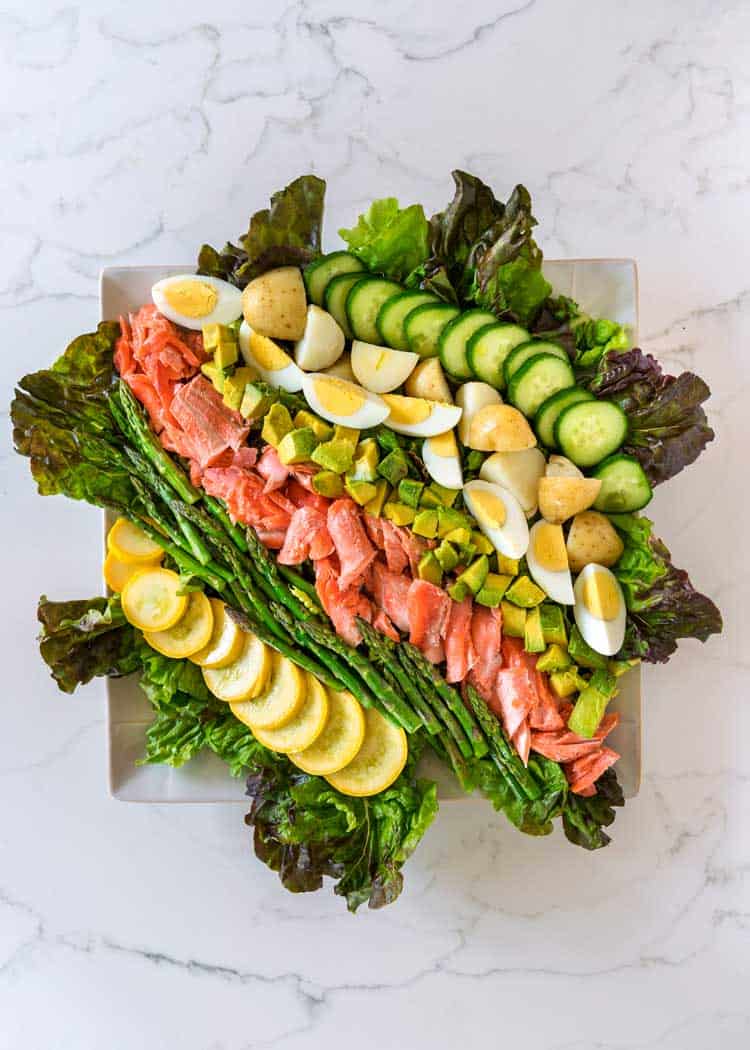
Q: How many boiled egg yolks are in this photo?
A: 8